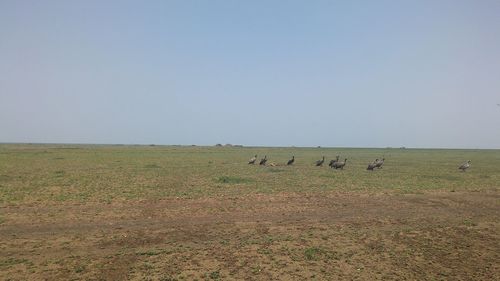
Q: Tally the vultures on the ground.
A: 9